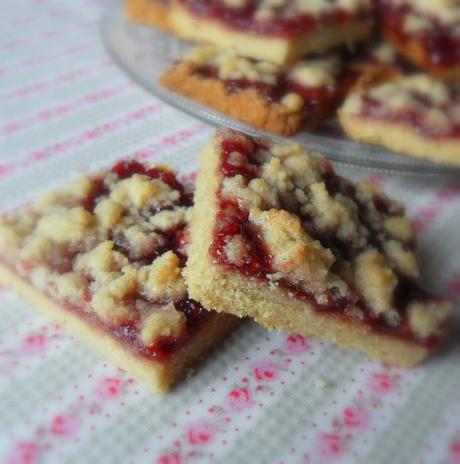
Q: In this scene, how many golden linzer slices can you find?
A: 7